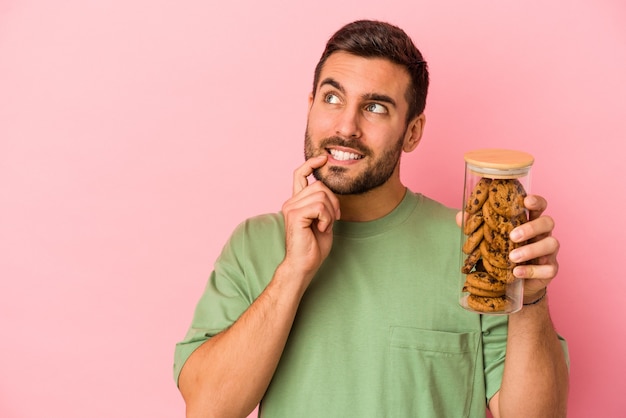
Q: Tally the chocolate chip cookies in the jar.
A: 12